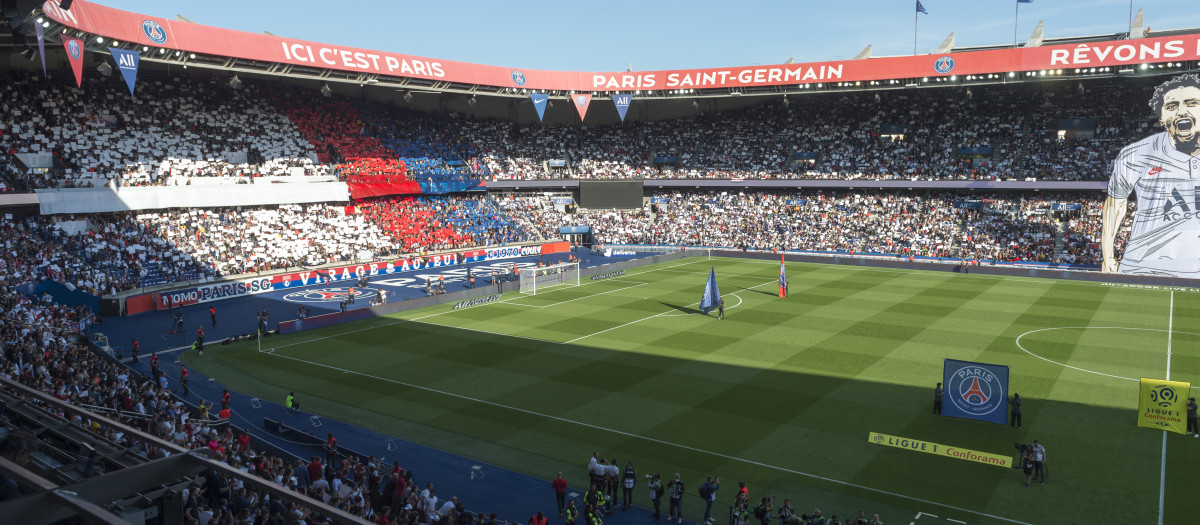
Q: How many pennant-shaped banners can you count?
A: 6